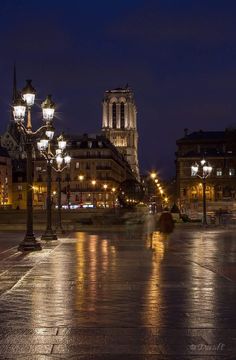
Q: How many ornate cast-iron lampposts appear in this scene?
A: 4